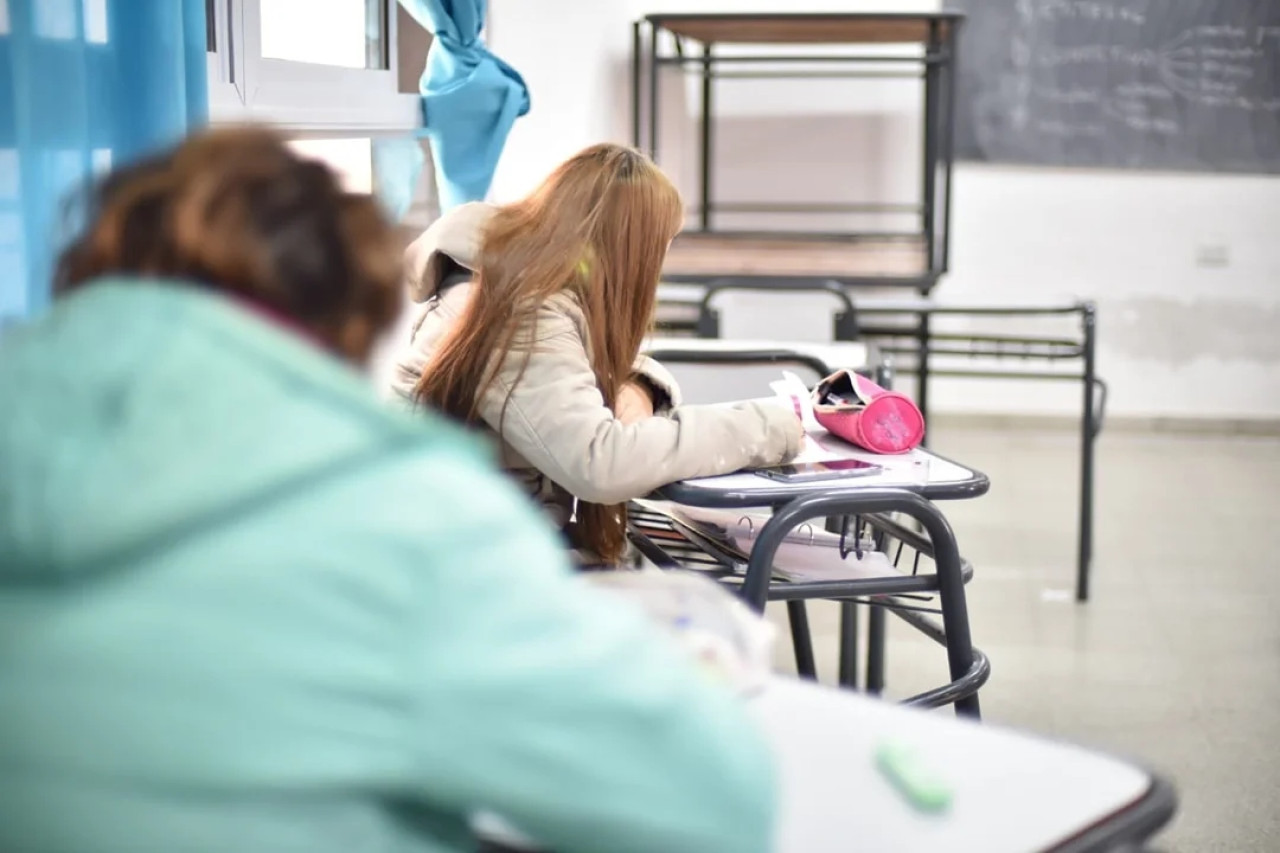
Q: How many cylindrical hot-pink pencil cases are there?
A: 1